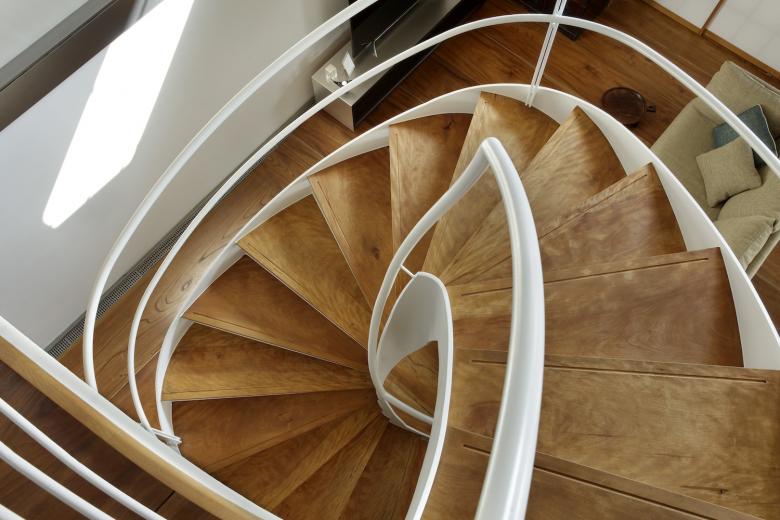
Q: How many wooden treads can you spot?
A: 15